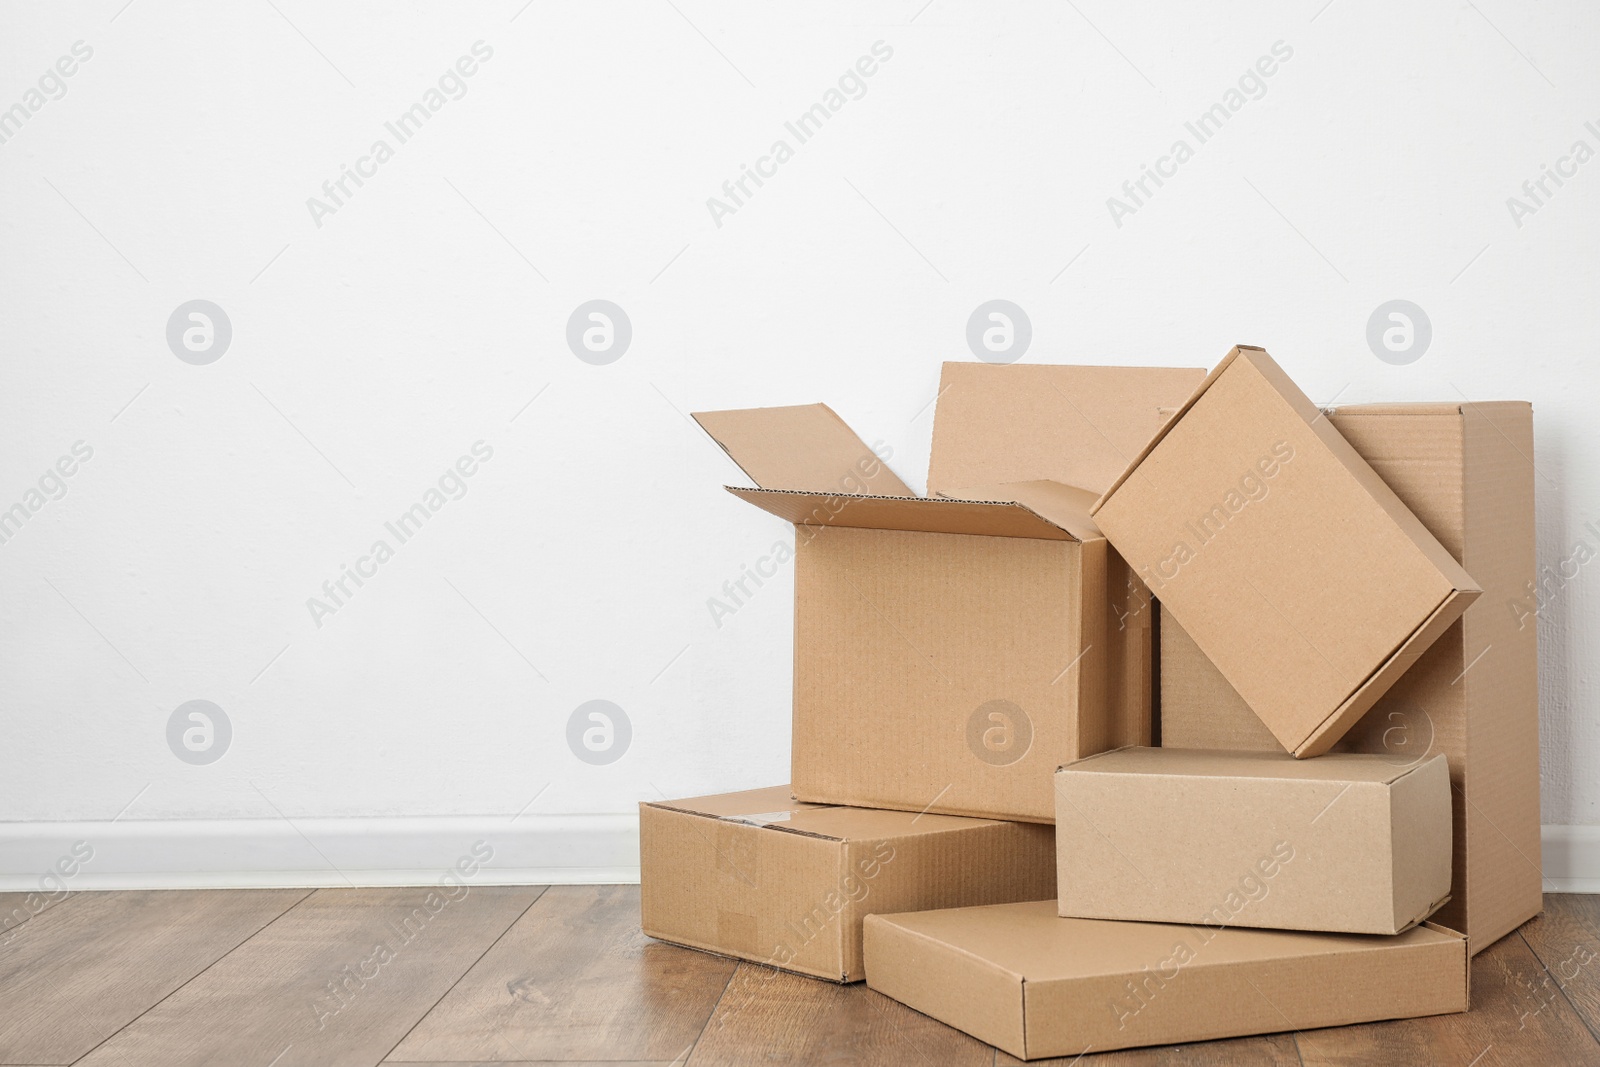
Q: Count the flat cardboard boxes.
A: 2